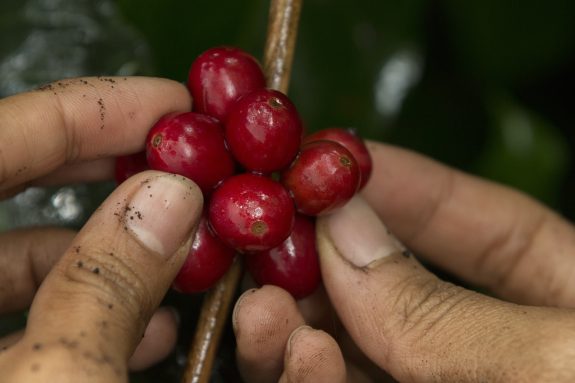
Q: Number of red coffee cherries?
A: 9